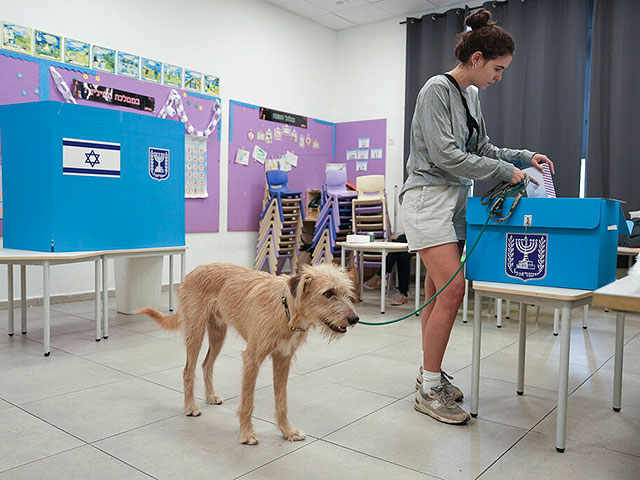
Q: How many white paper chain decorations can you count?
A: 2